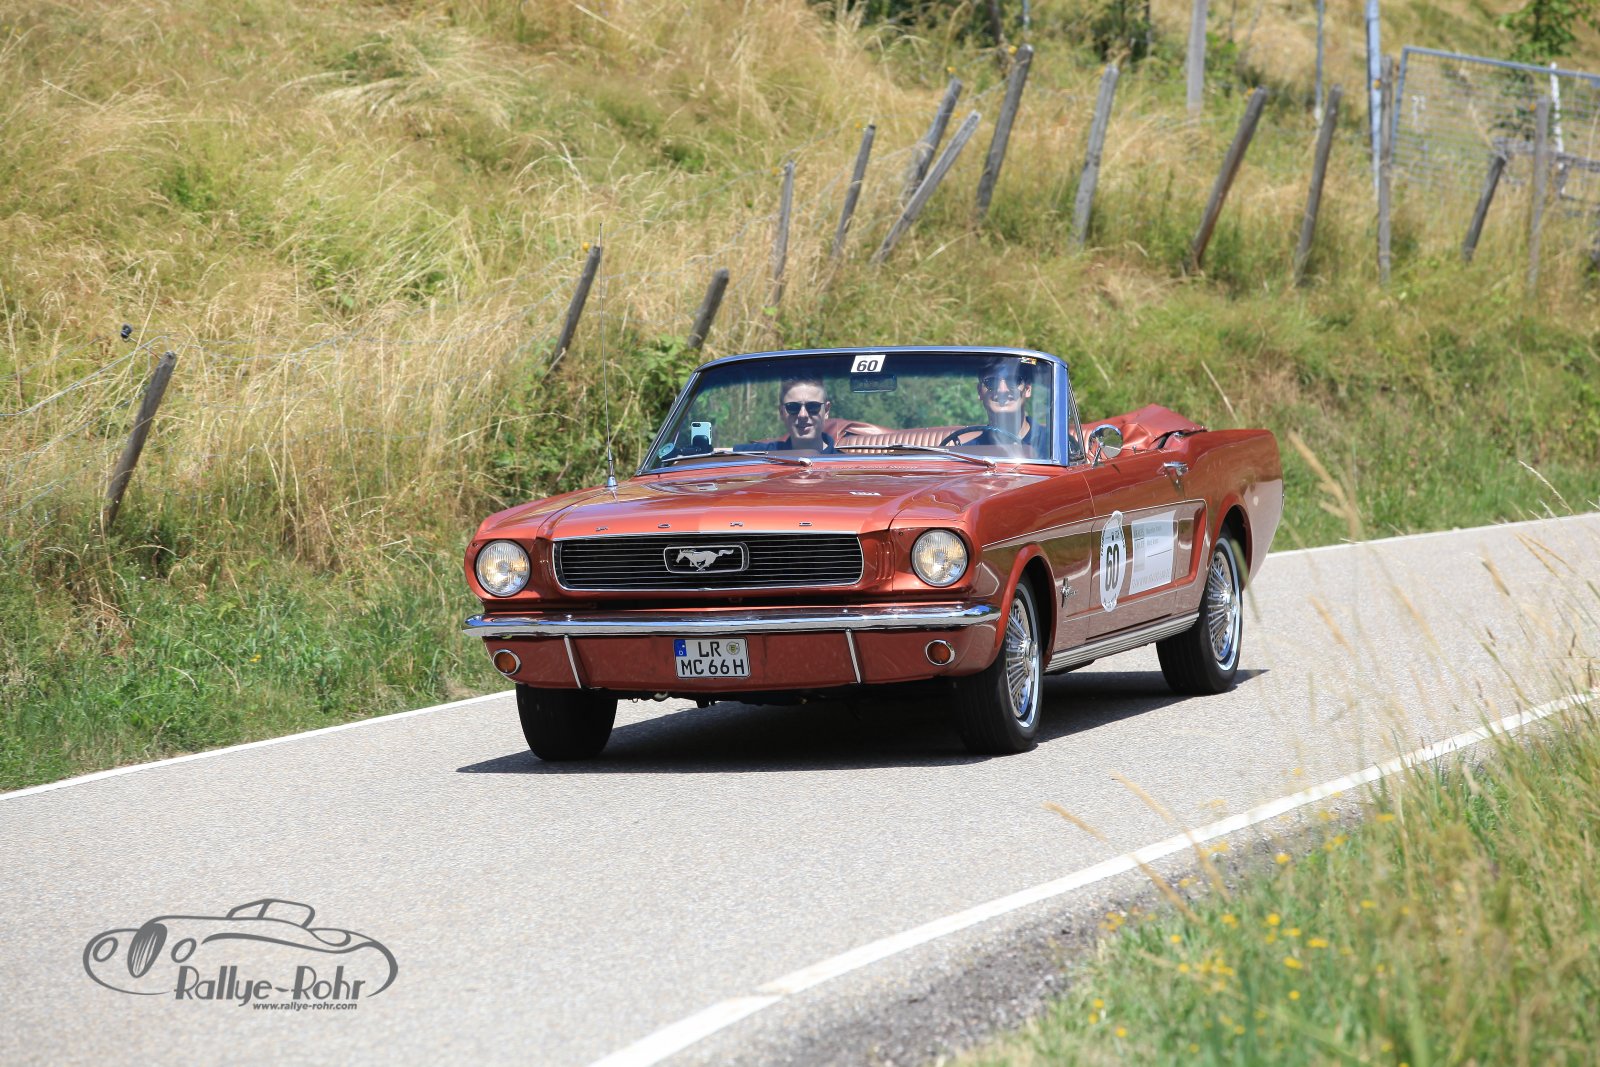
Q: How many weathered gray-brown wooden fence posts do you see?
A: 14